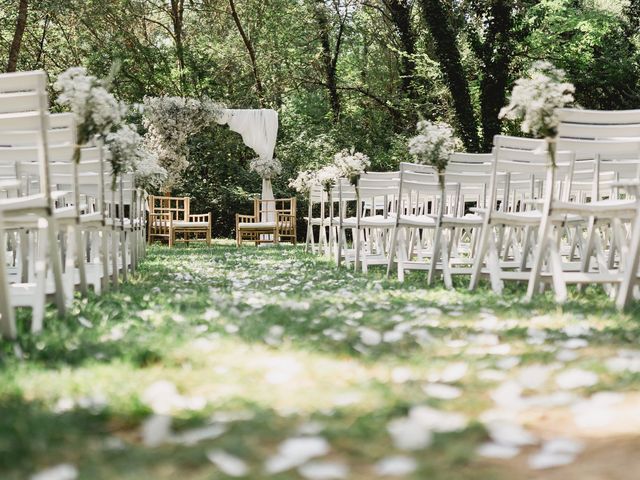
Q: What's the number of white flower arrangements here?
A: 10